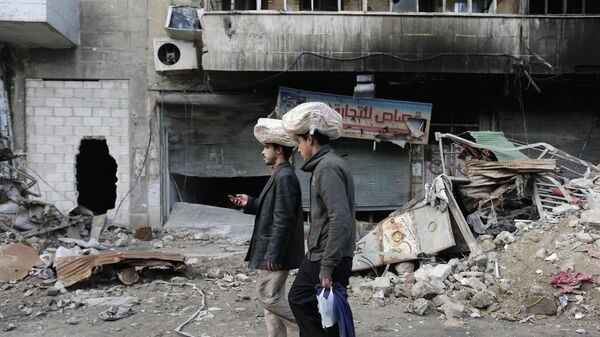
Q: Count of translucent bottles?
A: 0